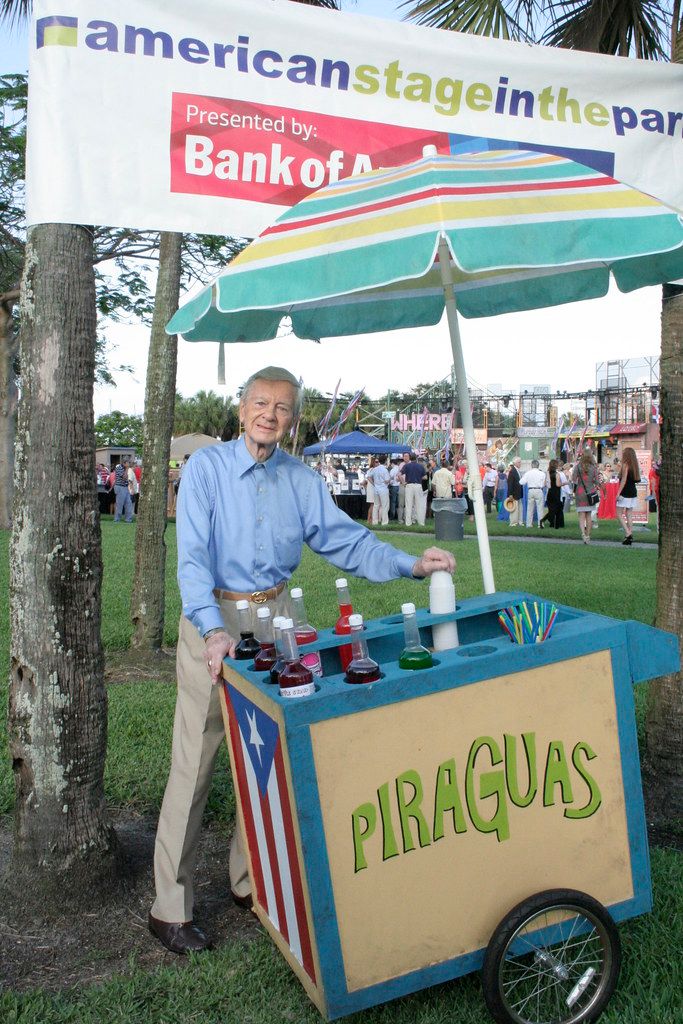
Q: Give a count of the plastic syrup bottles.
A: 8